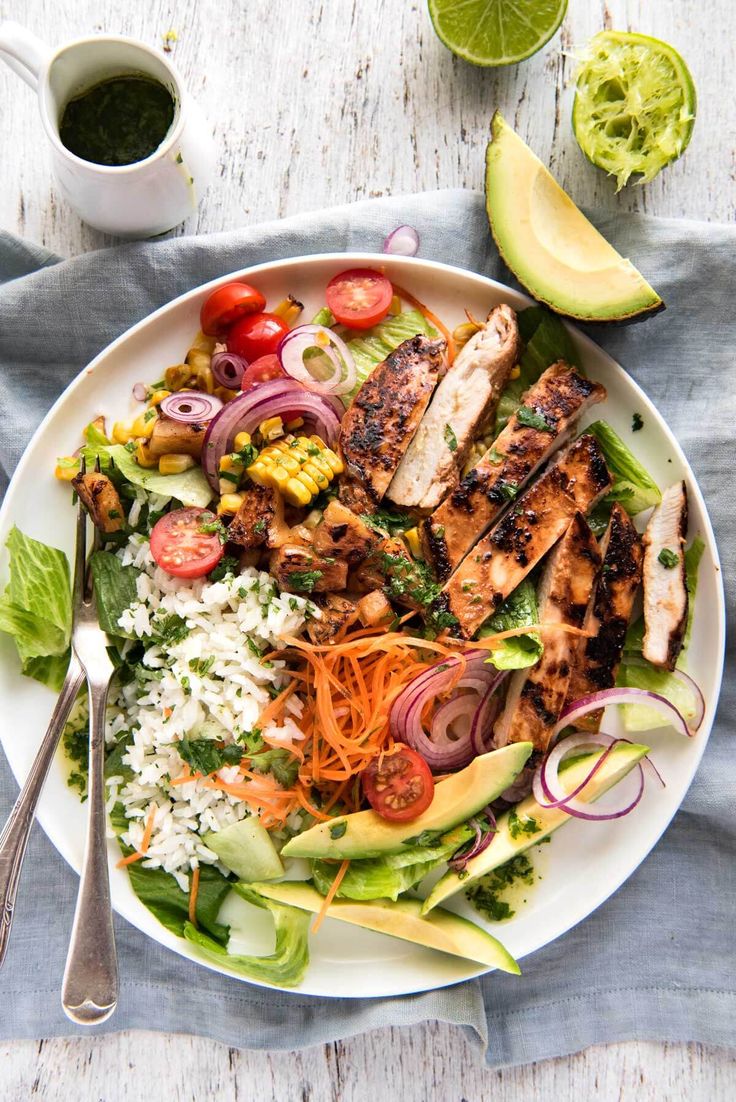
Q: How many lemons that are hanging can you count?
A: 0